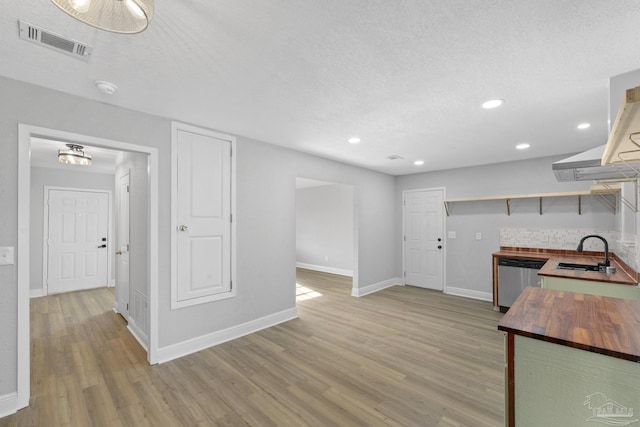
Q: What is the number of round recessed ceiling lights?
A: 5